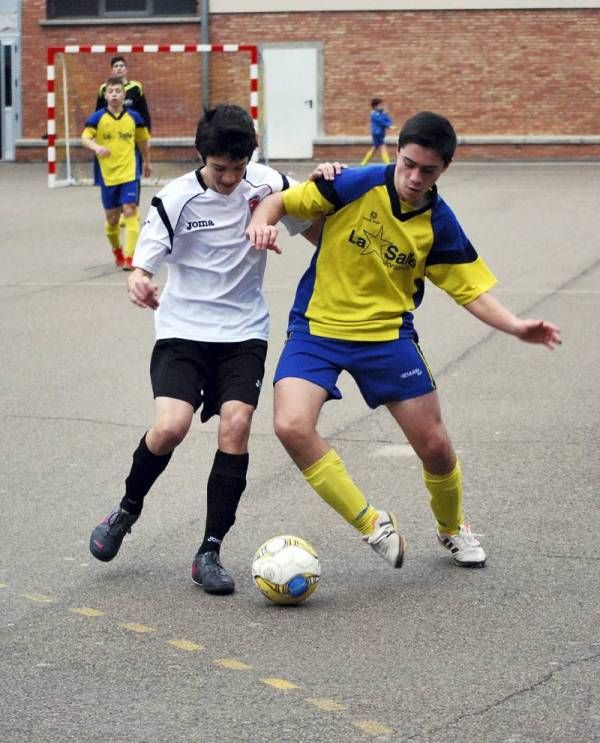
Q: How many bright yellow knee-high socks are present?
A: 6